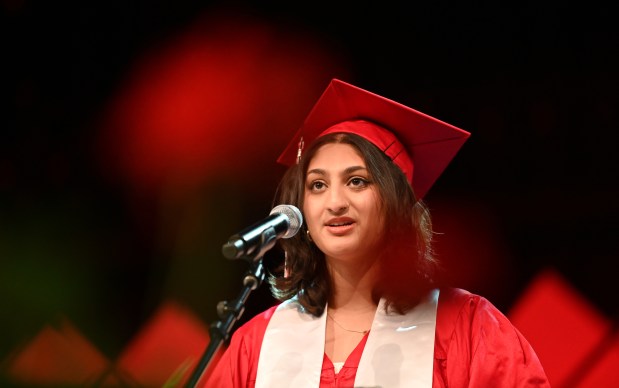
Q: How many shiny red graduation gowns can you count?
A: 1